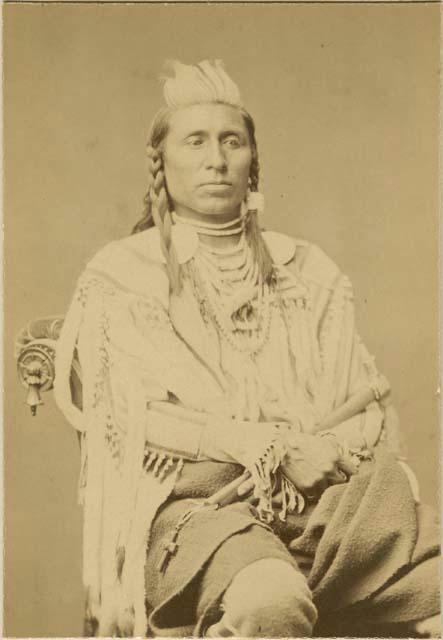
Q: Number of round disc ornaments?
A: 2